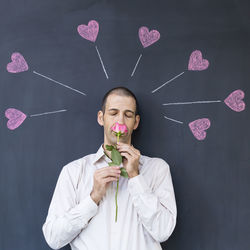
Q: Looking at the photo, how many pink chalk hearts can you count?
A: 7